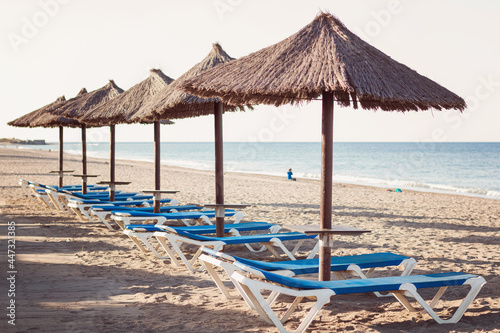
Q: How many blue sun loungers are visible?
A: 12